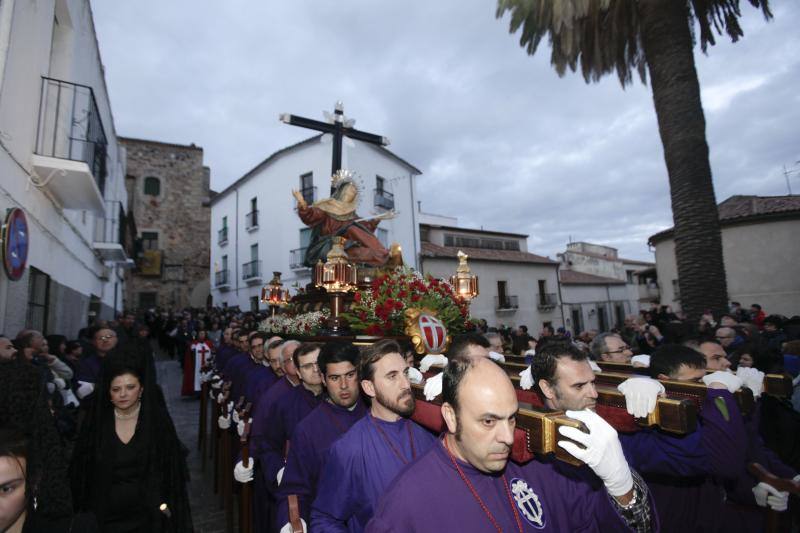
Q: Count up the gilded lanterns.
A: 3